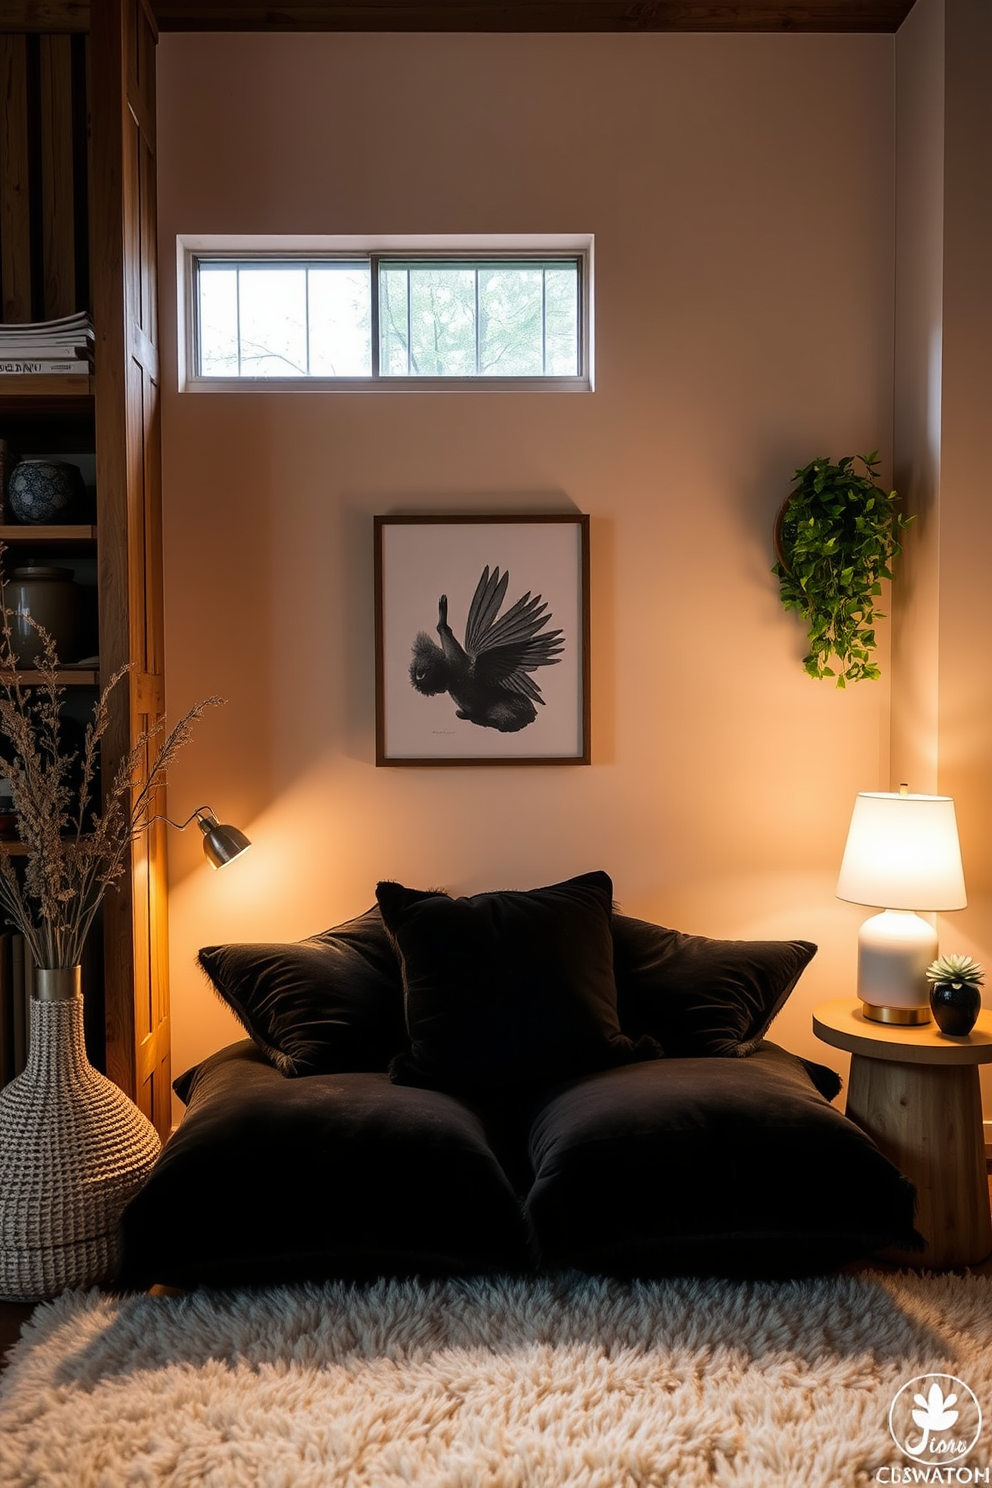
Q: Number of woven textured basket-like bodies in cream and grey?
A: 1